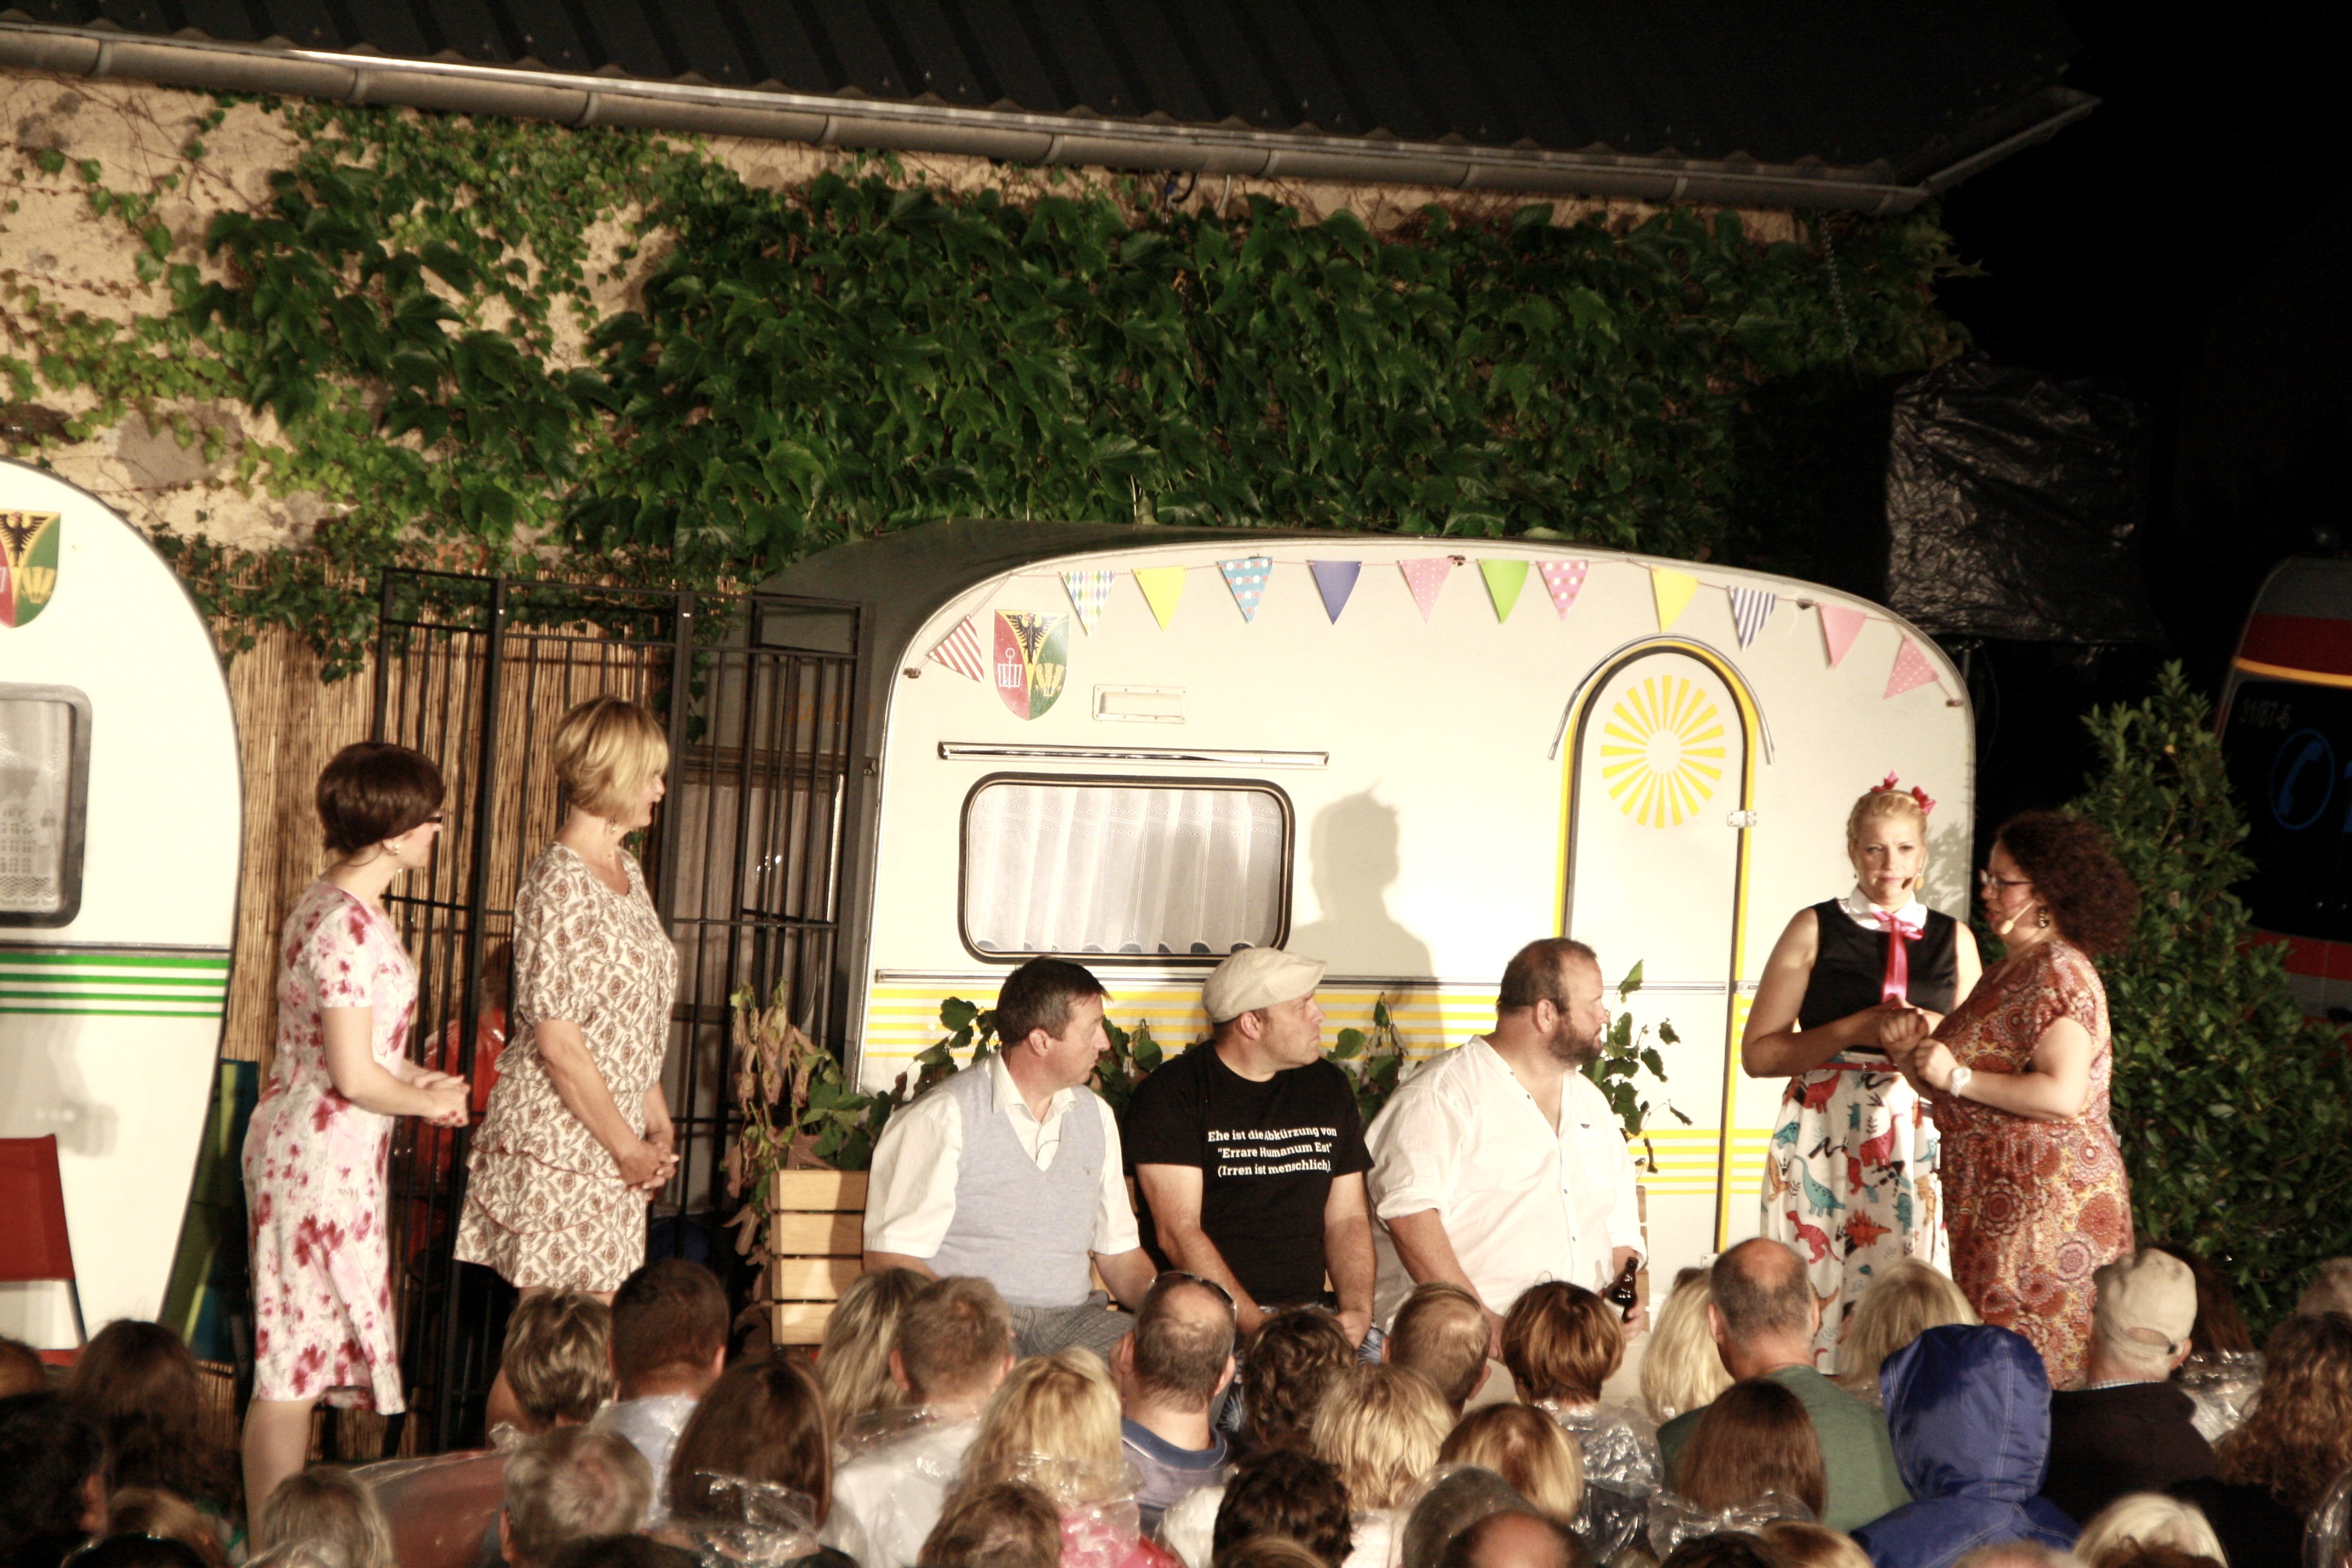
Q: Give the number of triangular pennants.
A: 12